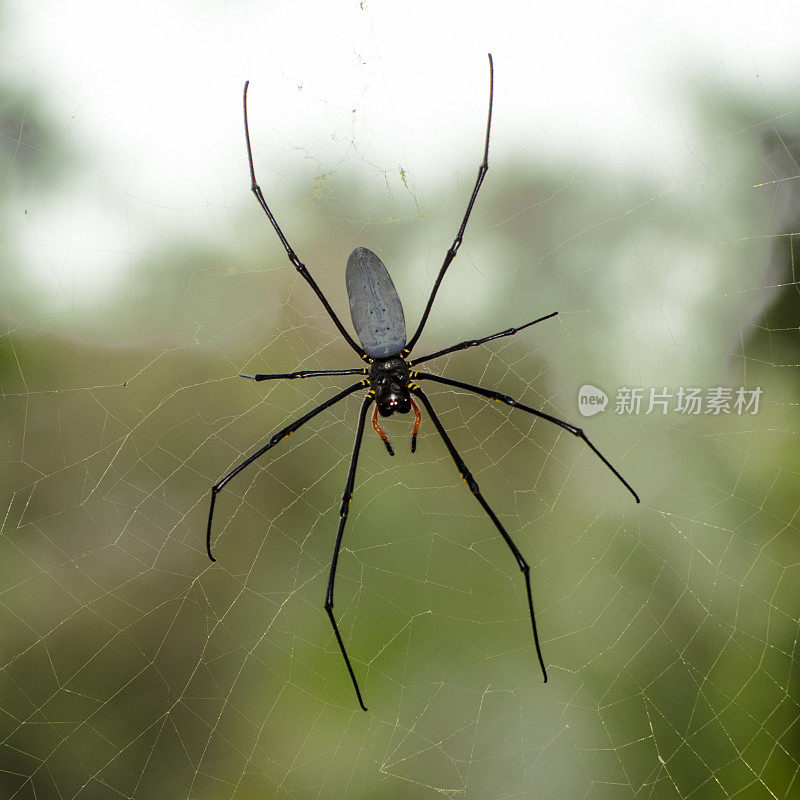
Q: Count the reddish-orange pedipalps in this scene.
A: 2